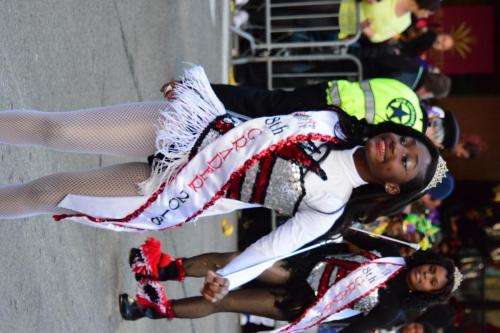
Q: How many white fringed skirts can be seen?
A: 1